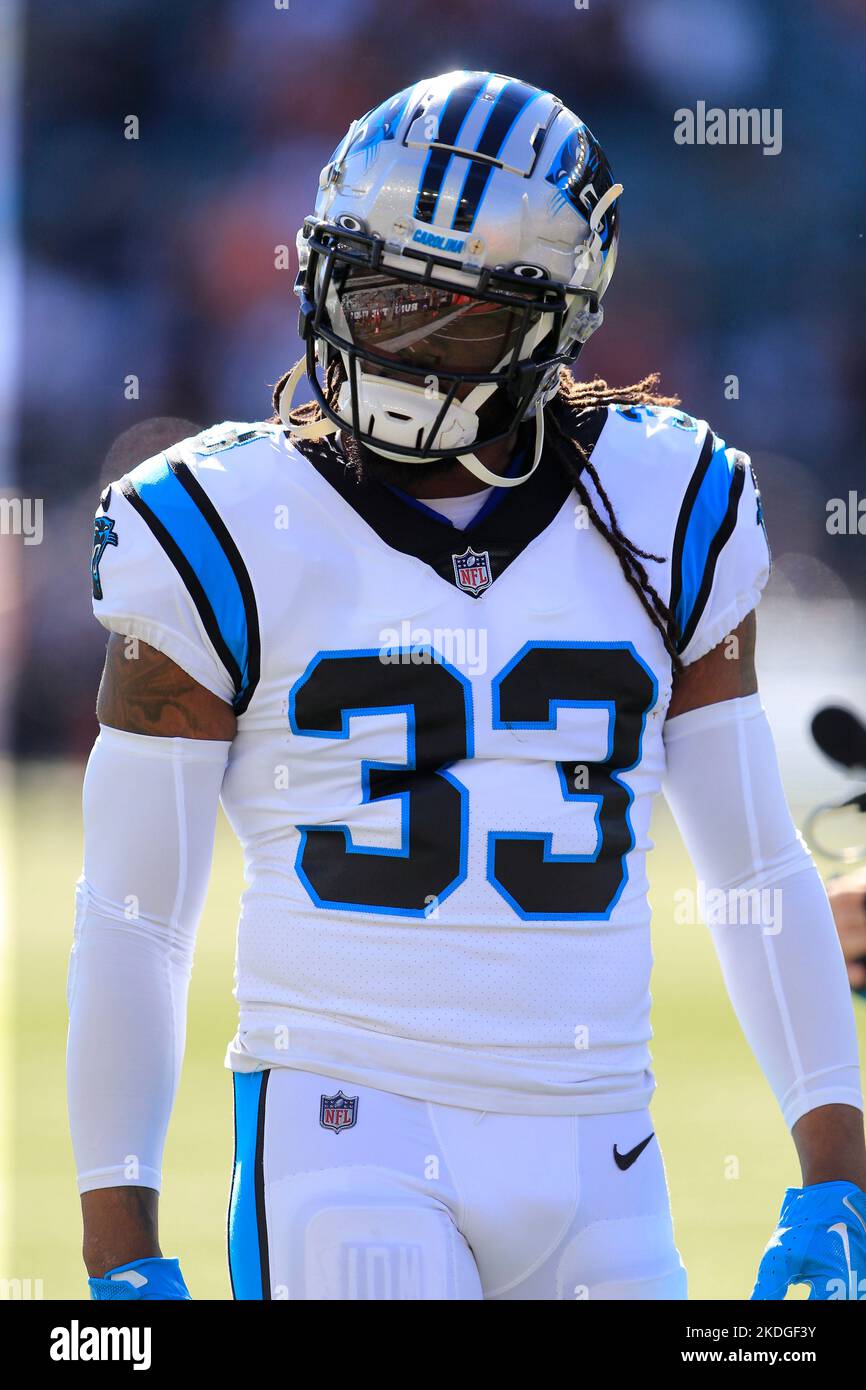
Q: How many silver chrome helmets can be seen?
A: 1